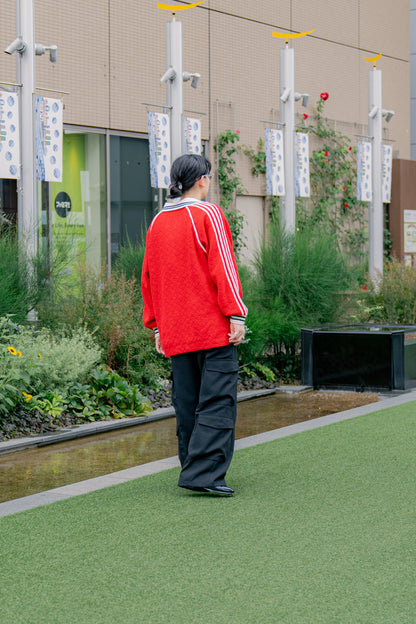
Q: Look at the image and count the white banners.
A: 8